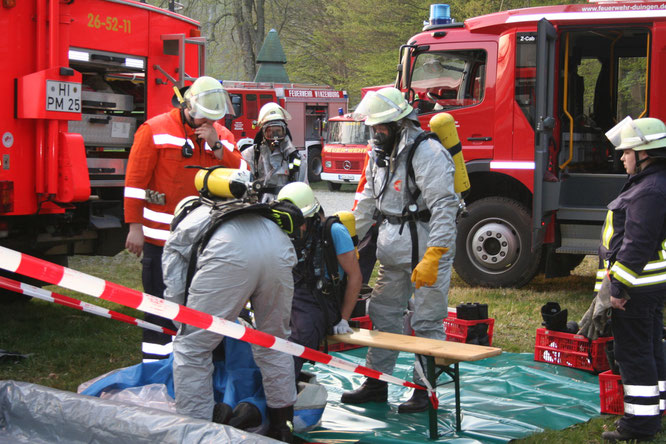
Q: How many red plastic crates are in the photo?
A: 4